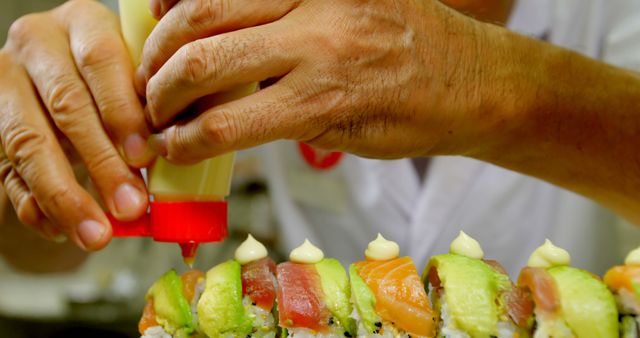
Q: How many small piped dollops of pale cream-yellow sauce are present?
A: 6